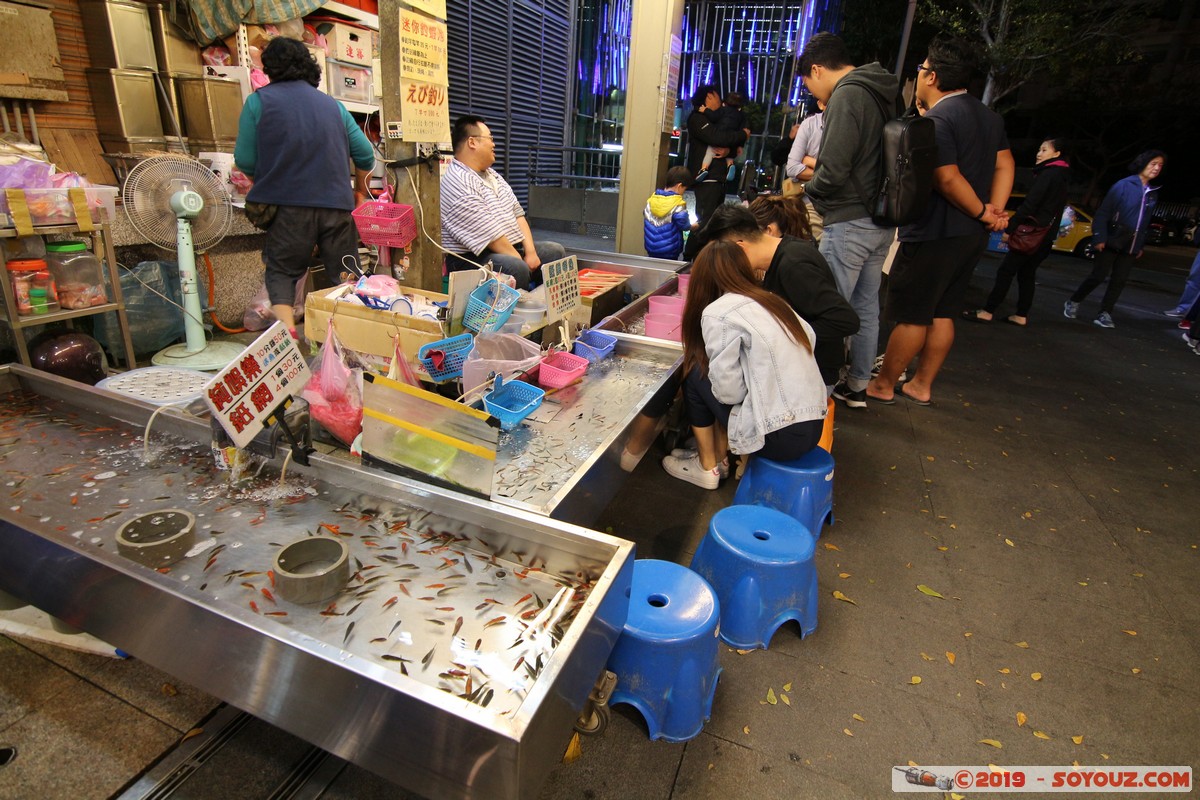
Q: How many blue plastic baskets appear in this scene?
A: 4